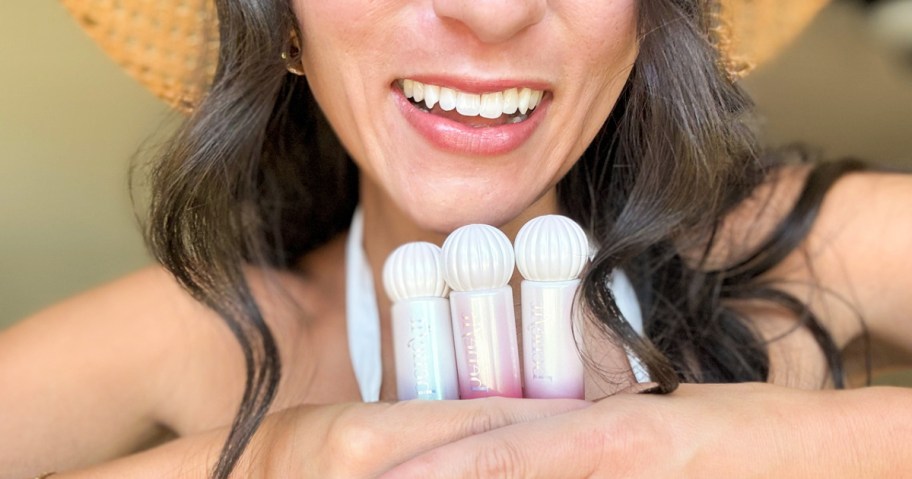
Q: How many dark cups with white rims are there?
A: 0